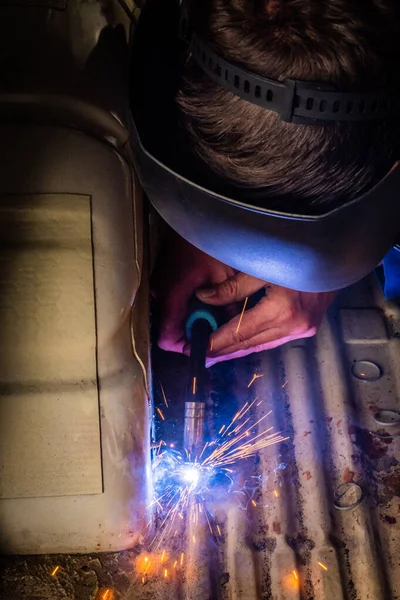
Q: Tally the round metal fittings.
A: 3